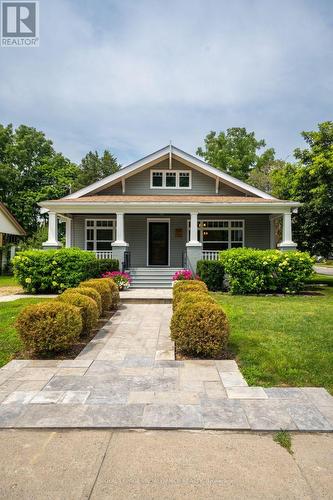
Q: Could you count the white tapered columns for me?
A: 4